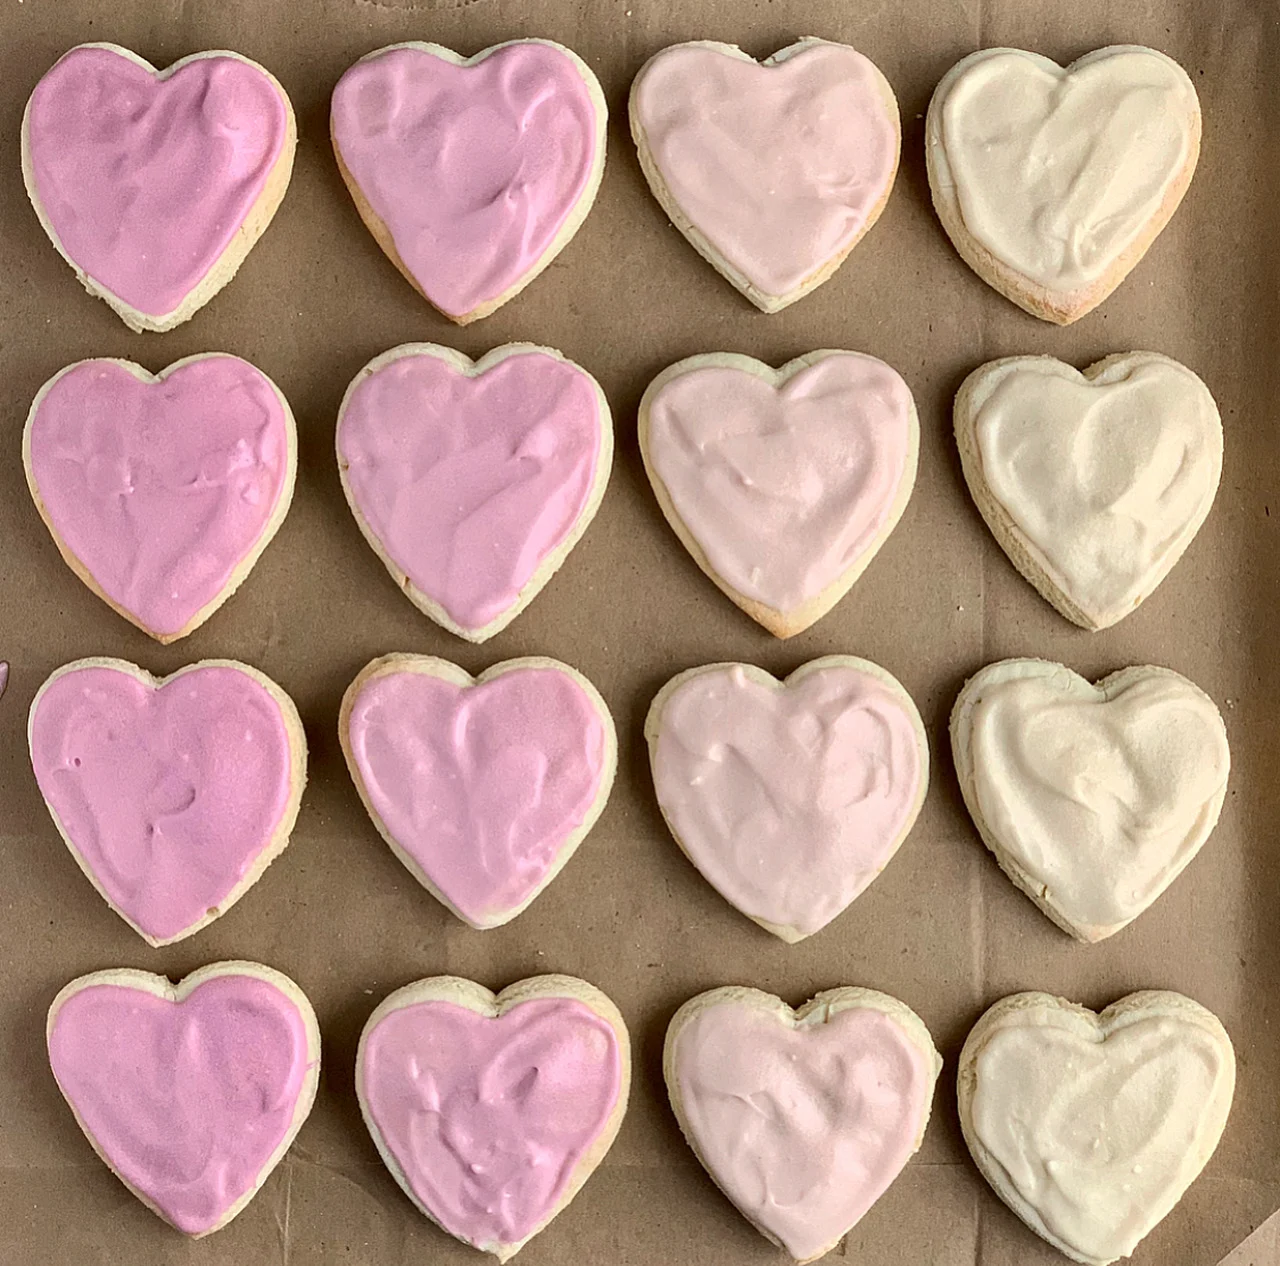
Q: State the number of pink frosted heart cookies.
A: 12